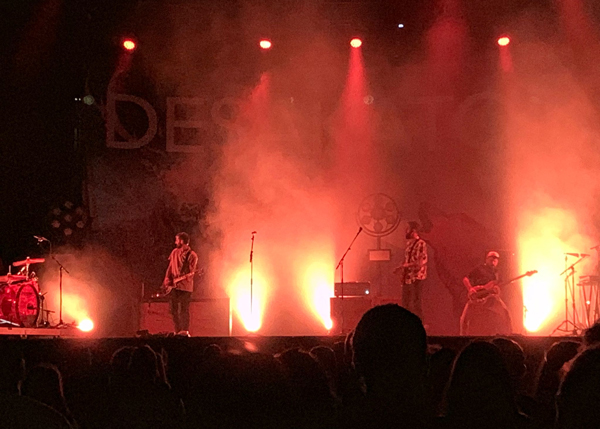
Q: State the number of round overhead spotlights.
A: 4